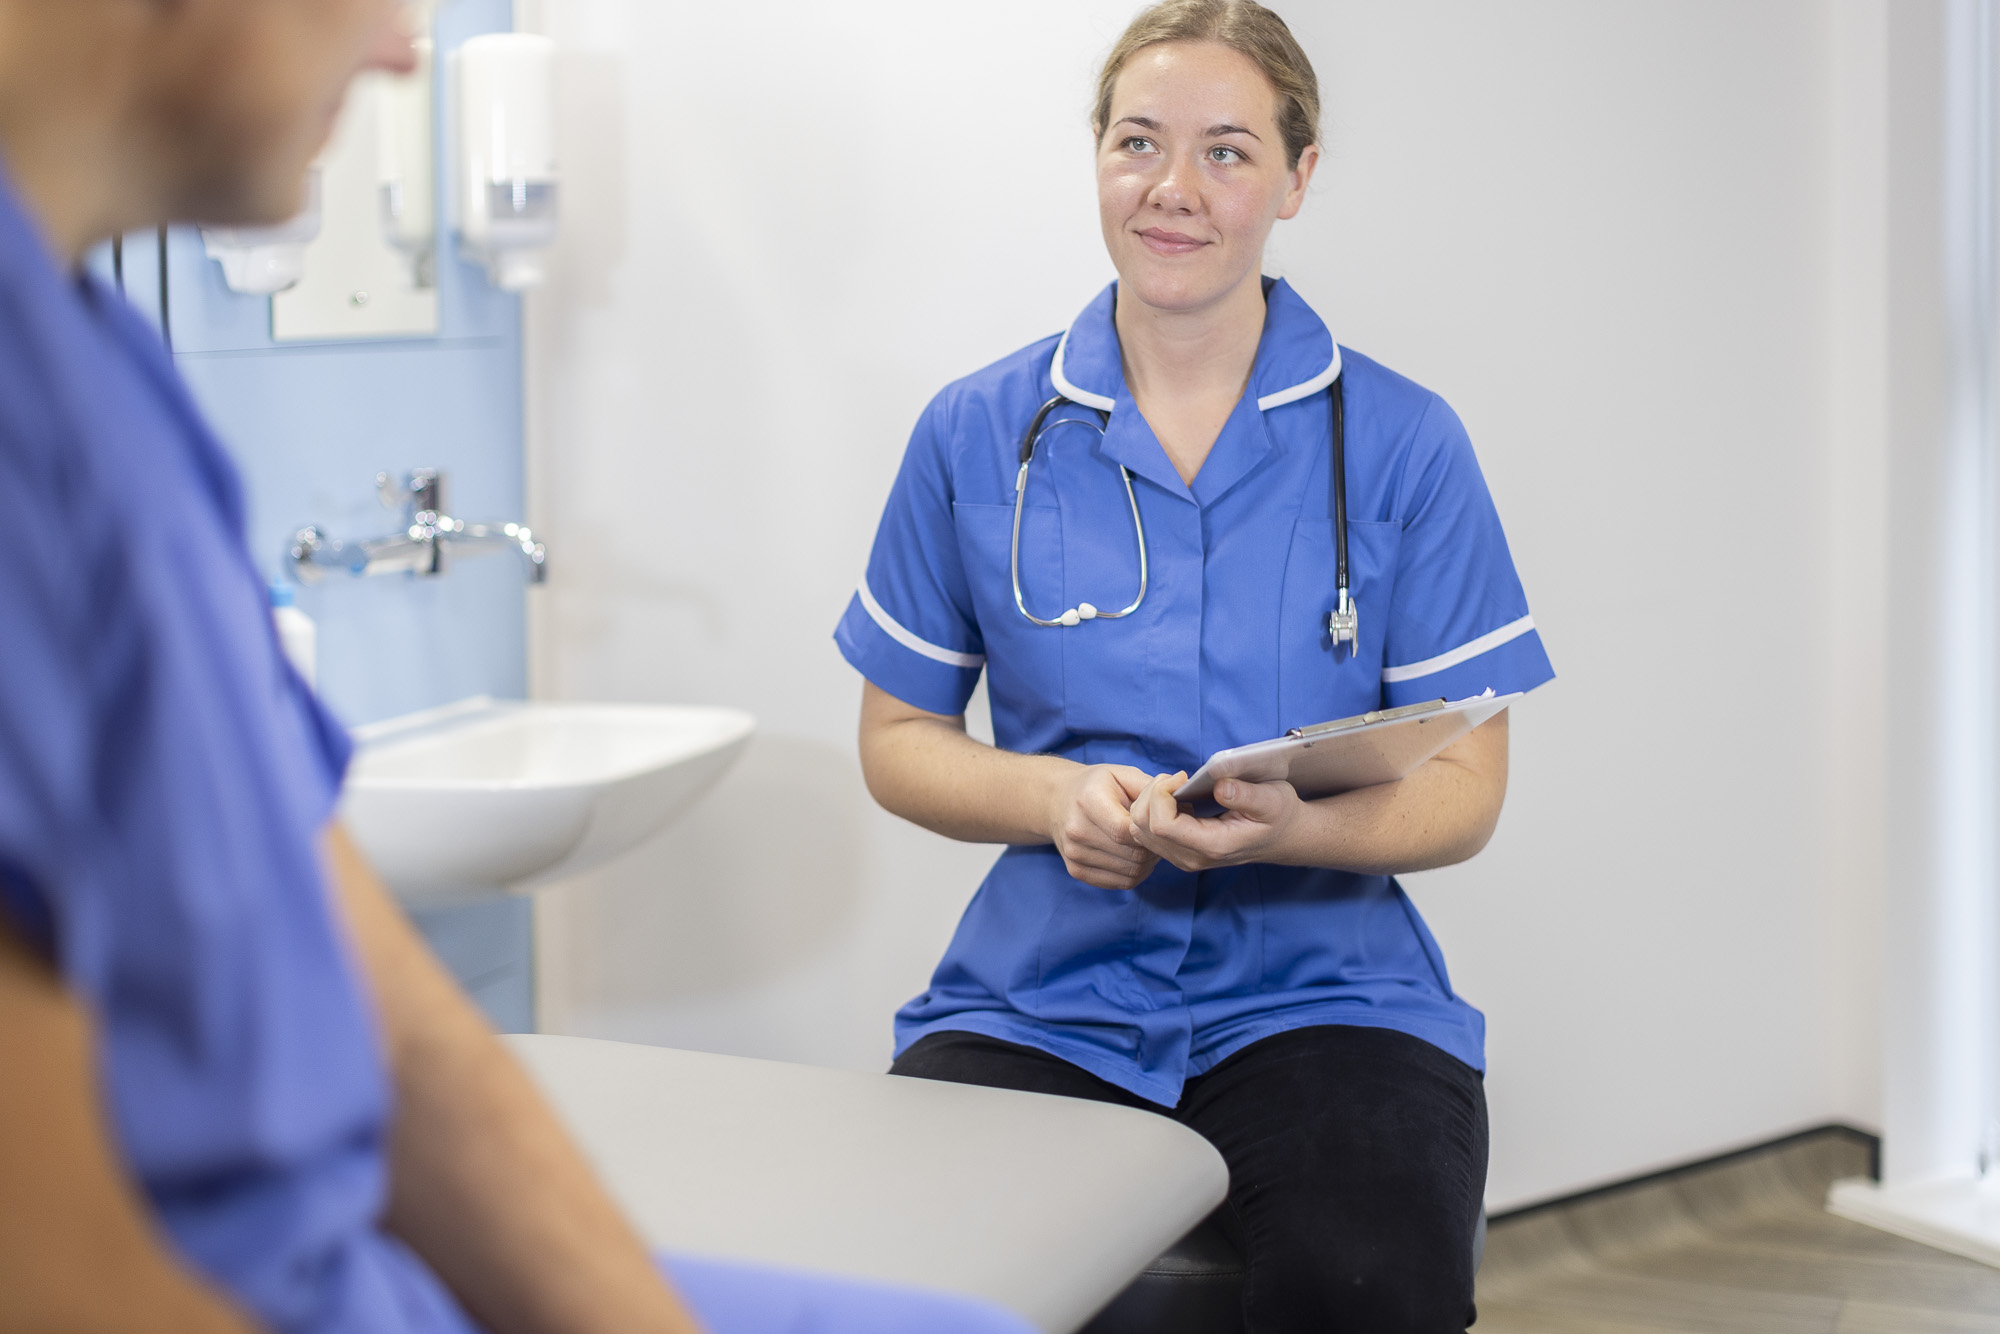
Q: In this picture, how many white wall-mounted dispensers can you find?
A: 2